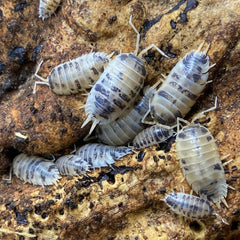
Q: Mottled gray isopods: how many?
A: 11